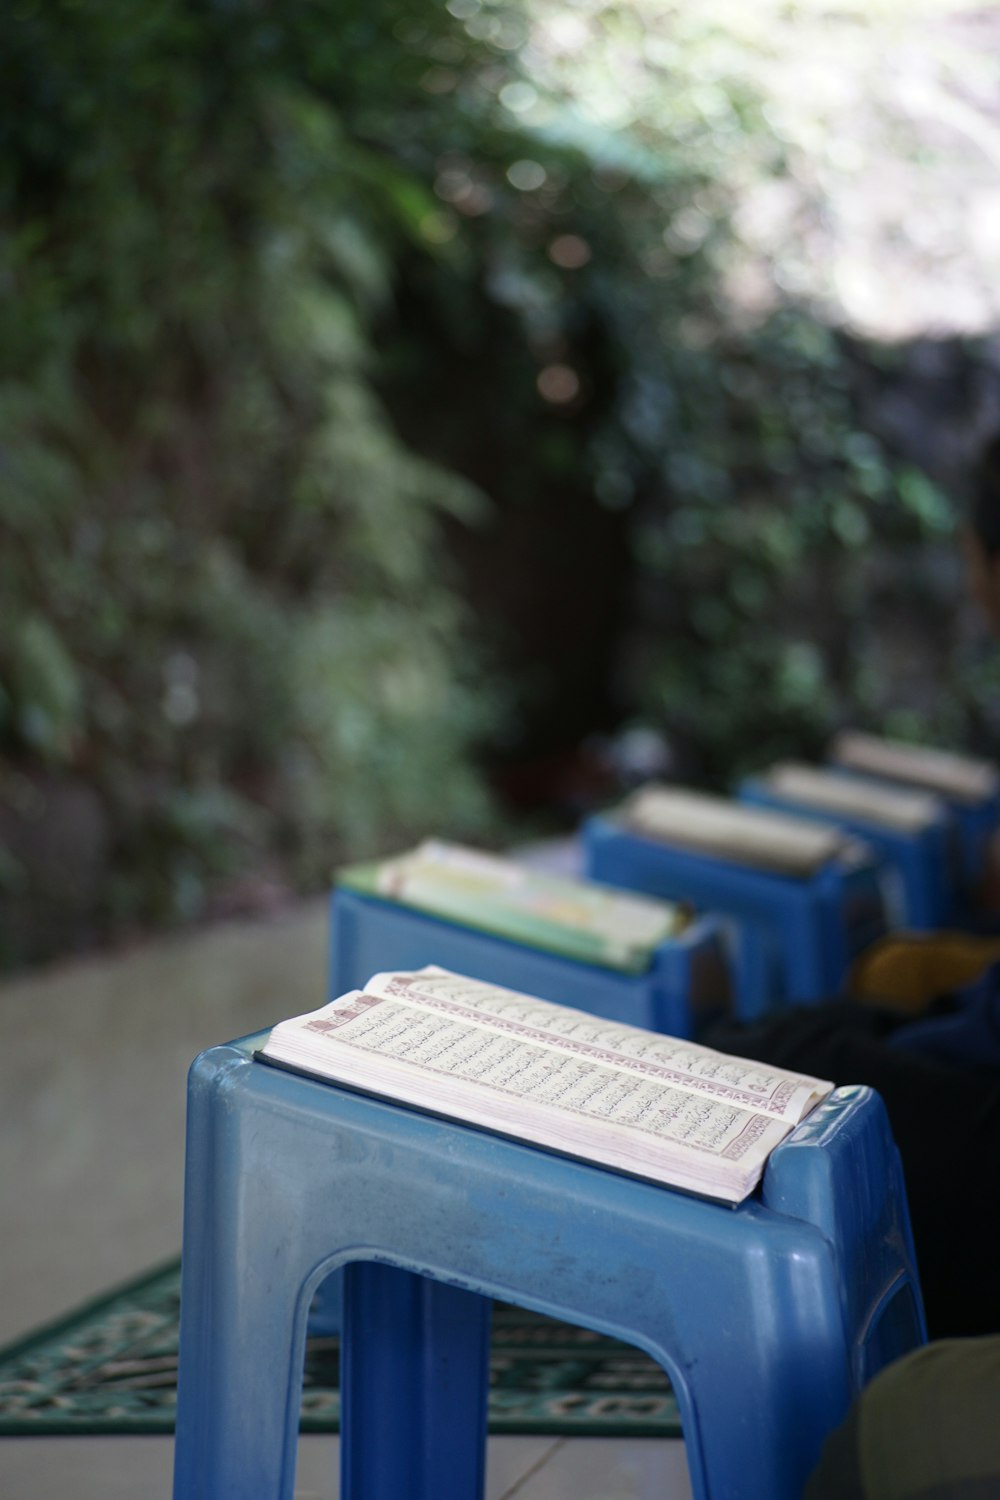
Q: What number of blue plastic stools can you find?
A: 5